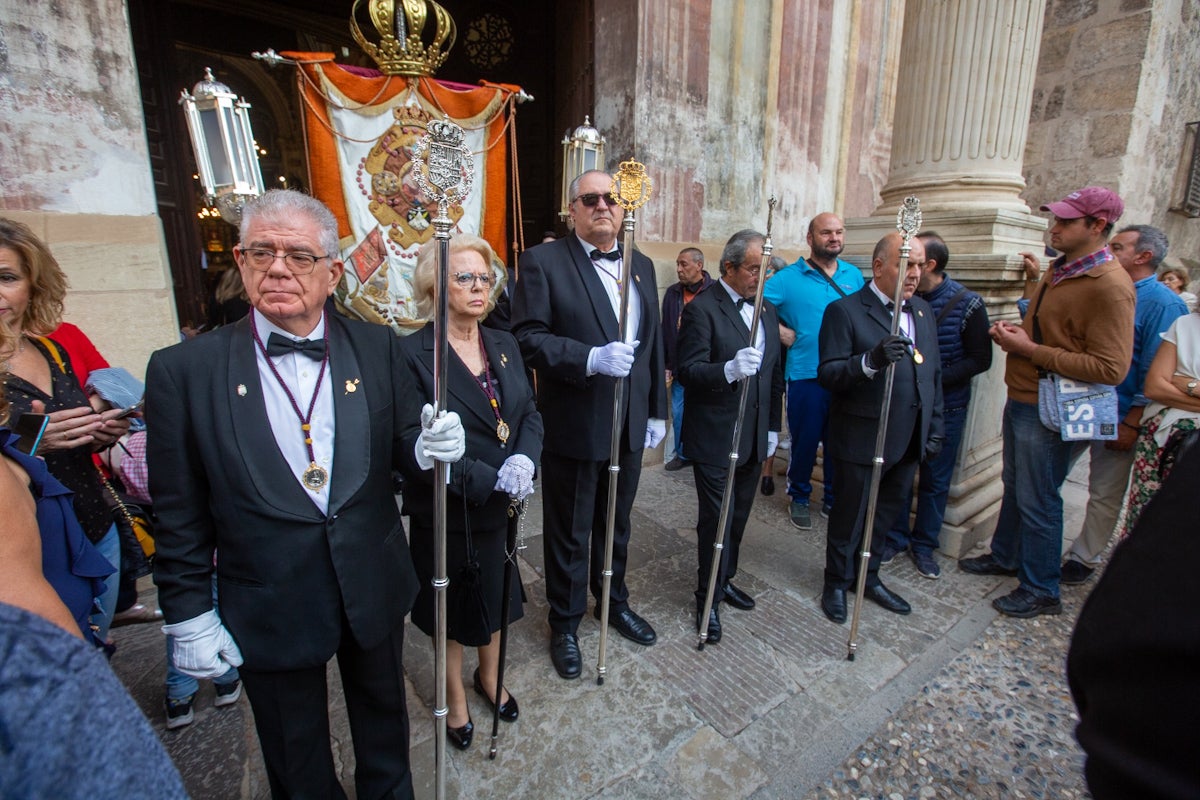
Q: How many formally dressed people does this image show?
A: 5